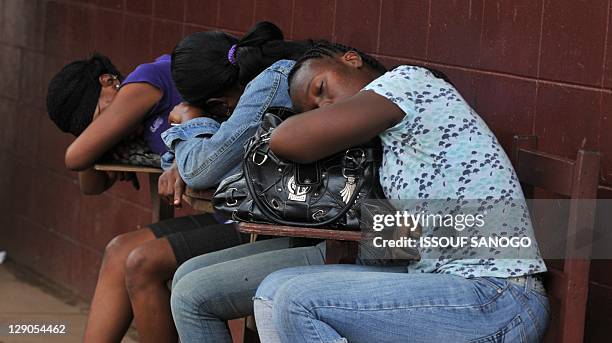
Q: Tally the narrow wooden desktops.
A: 3